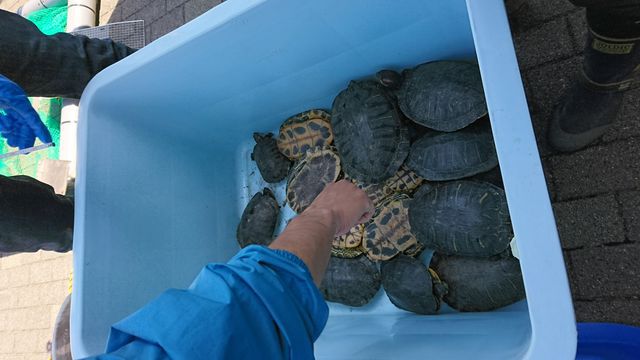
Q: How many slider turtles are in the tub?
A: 14